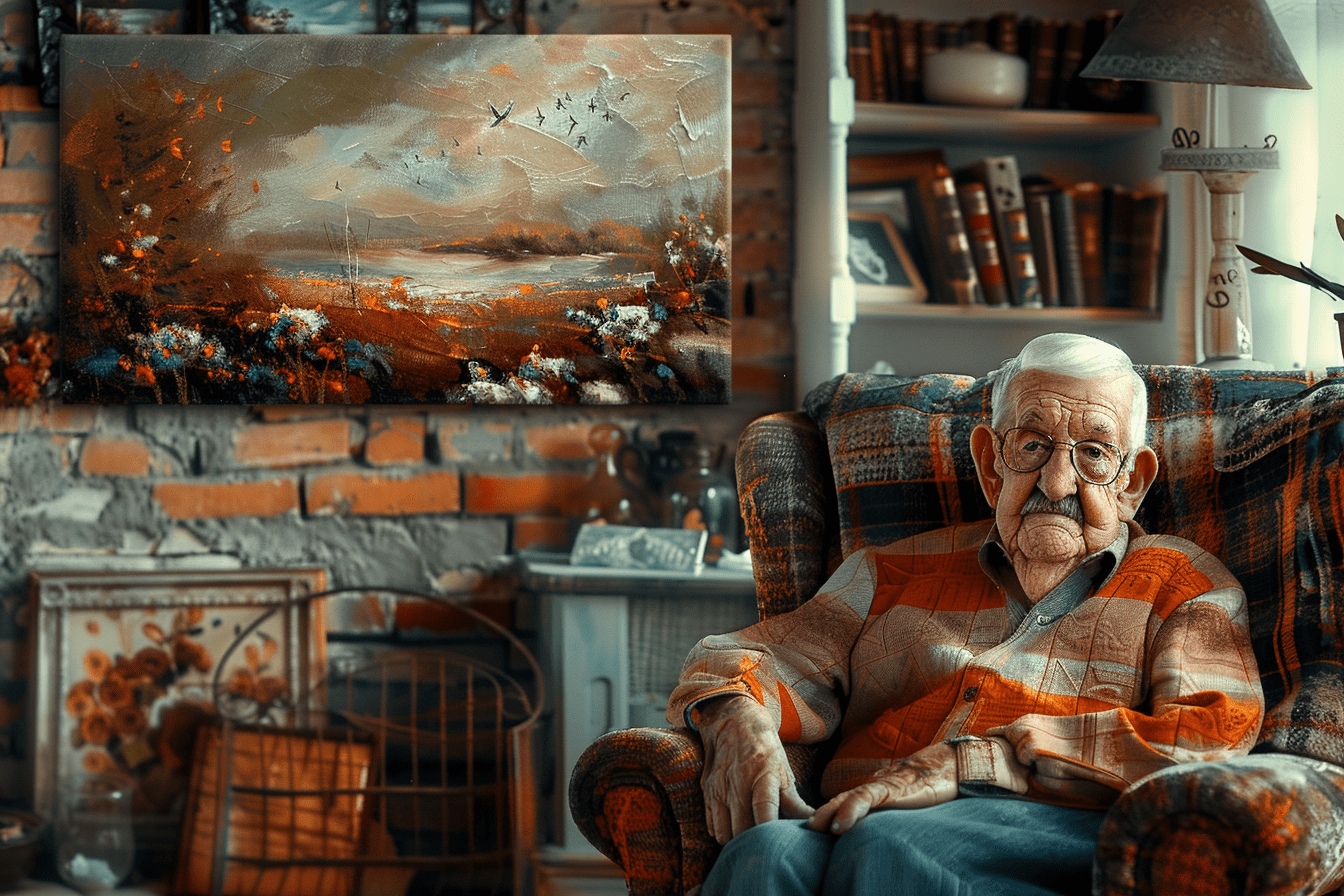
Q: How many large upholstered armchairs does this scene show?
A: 1